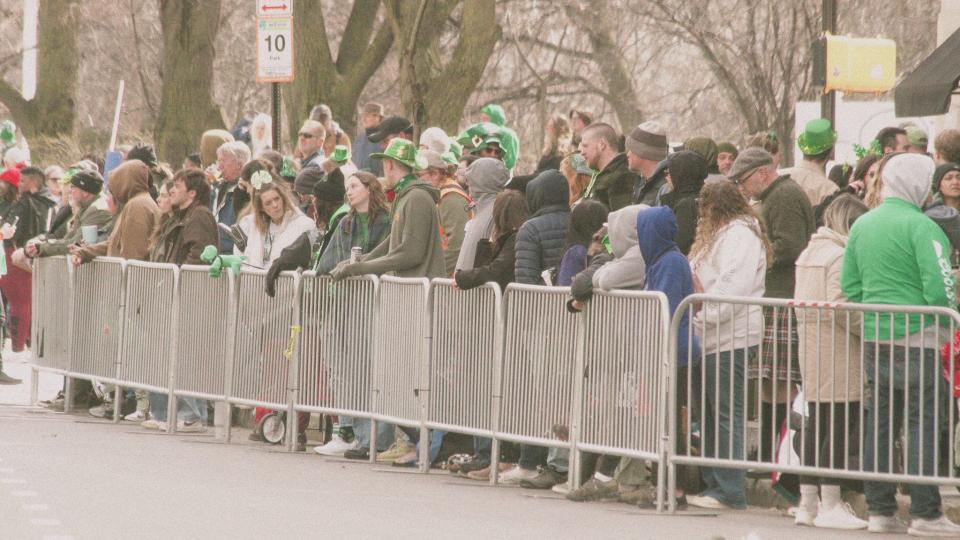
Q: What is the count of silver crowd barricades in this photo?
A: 11